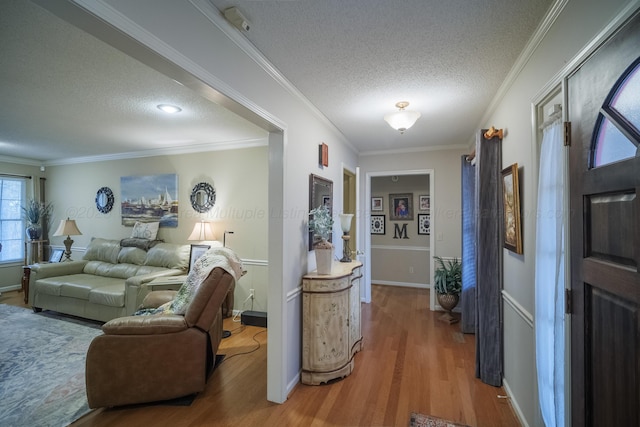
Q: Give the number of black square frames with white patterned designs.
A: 2